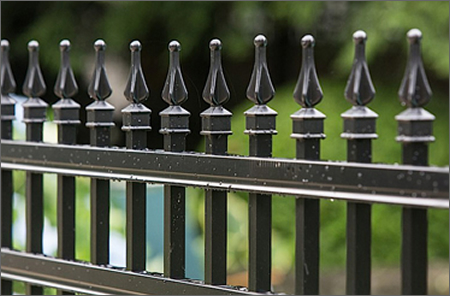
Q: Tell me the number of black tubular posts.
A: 11